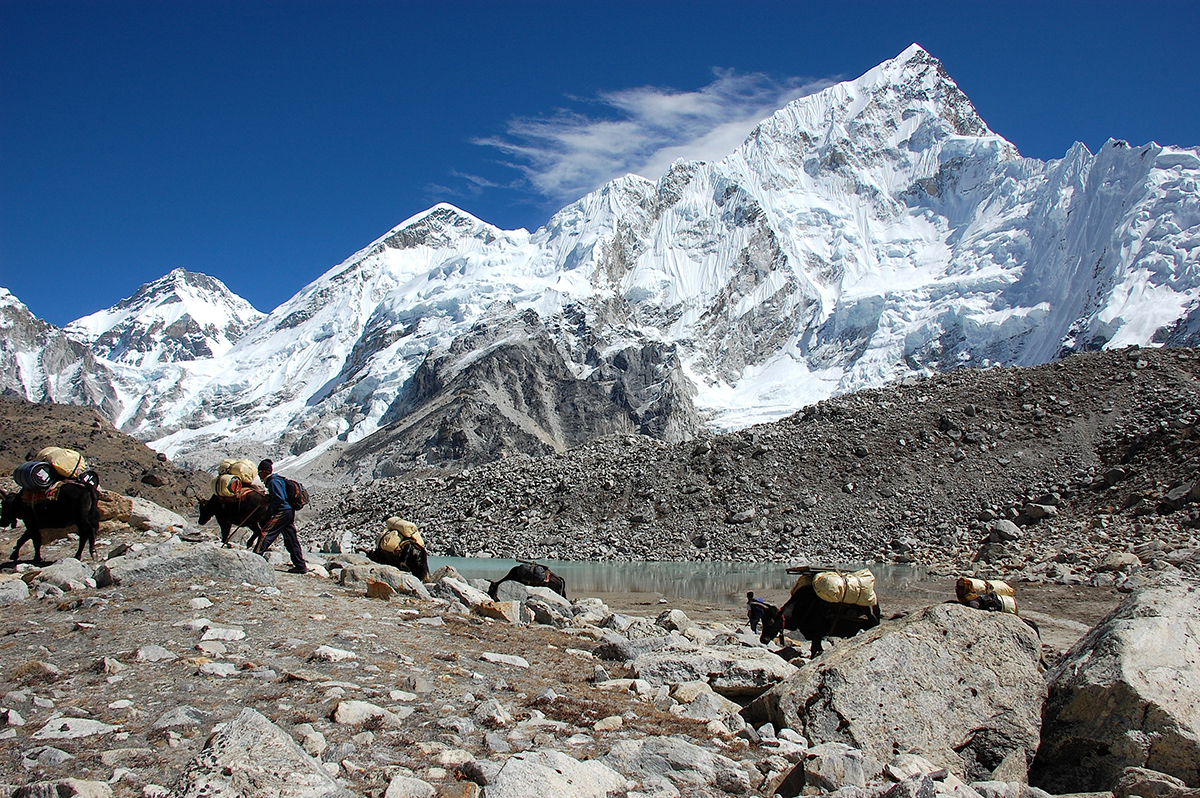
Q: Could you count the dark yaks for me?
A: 6